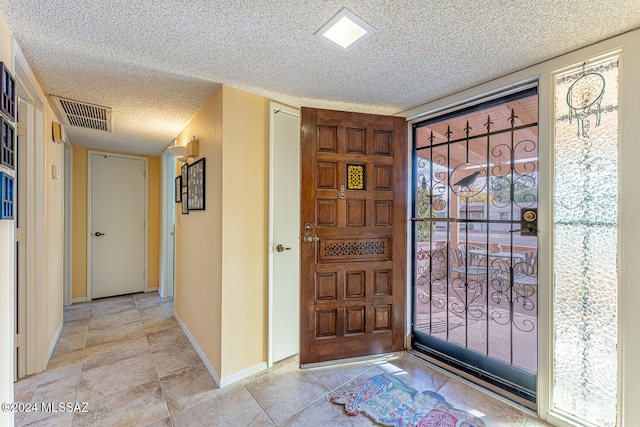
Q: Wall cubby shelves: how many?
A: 3